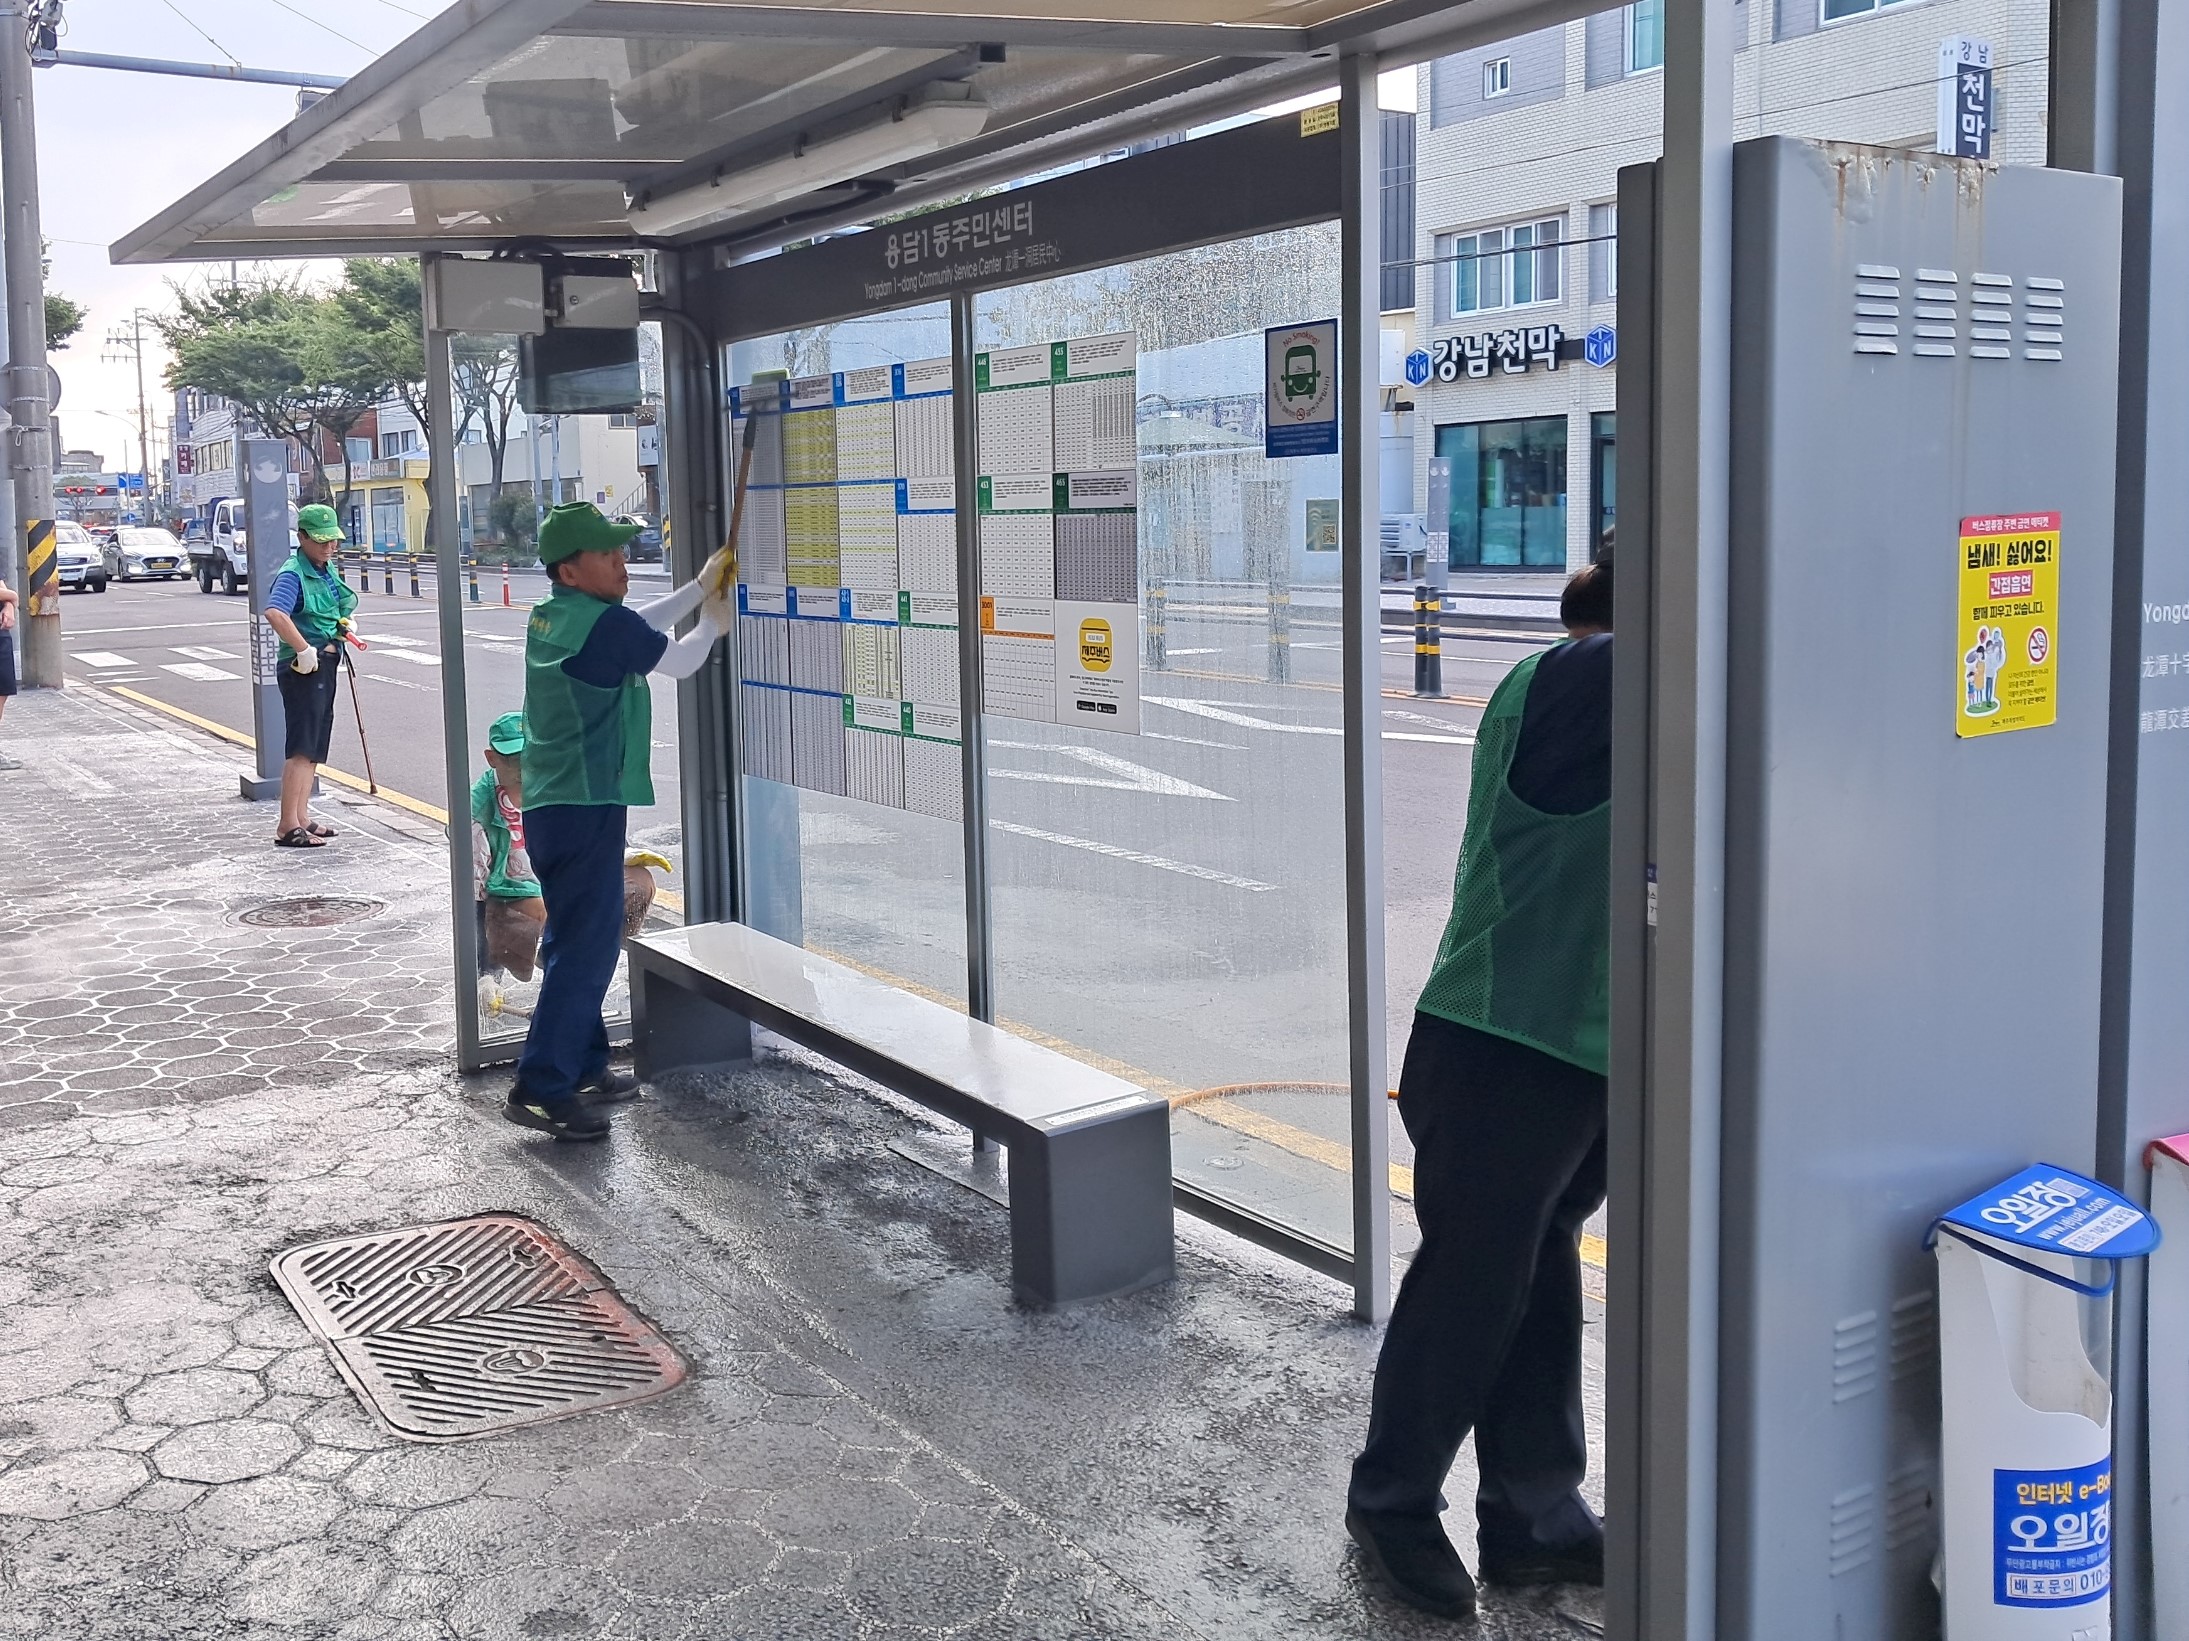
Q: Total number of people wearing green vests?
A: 4